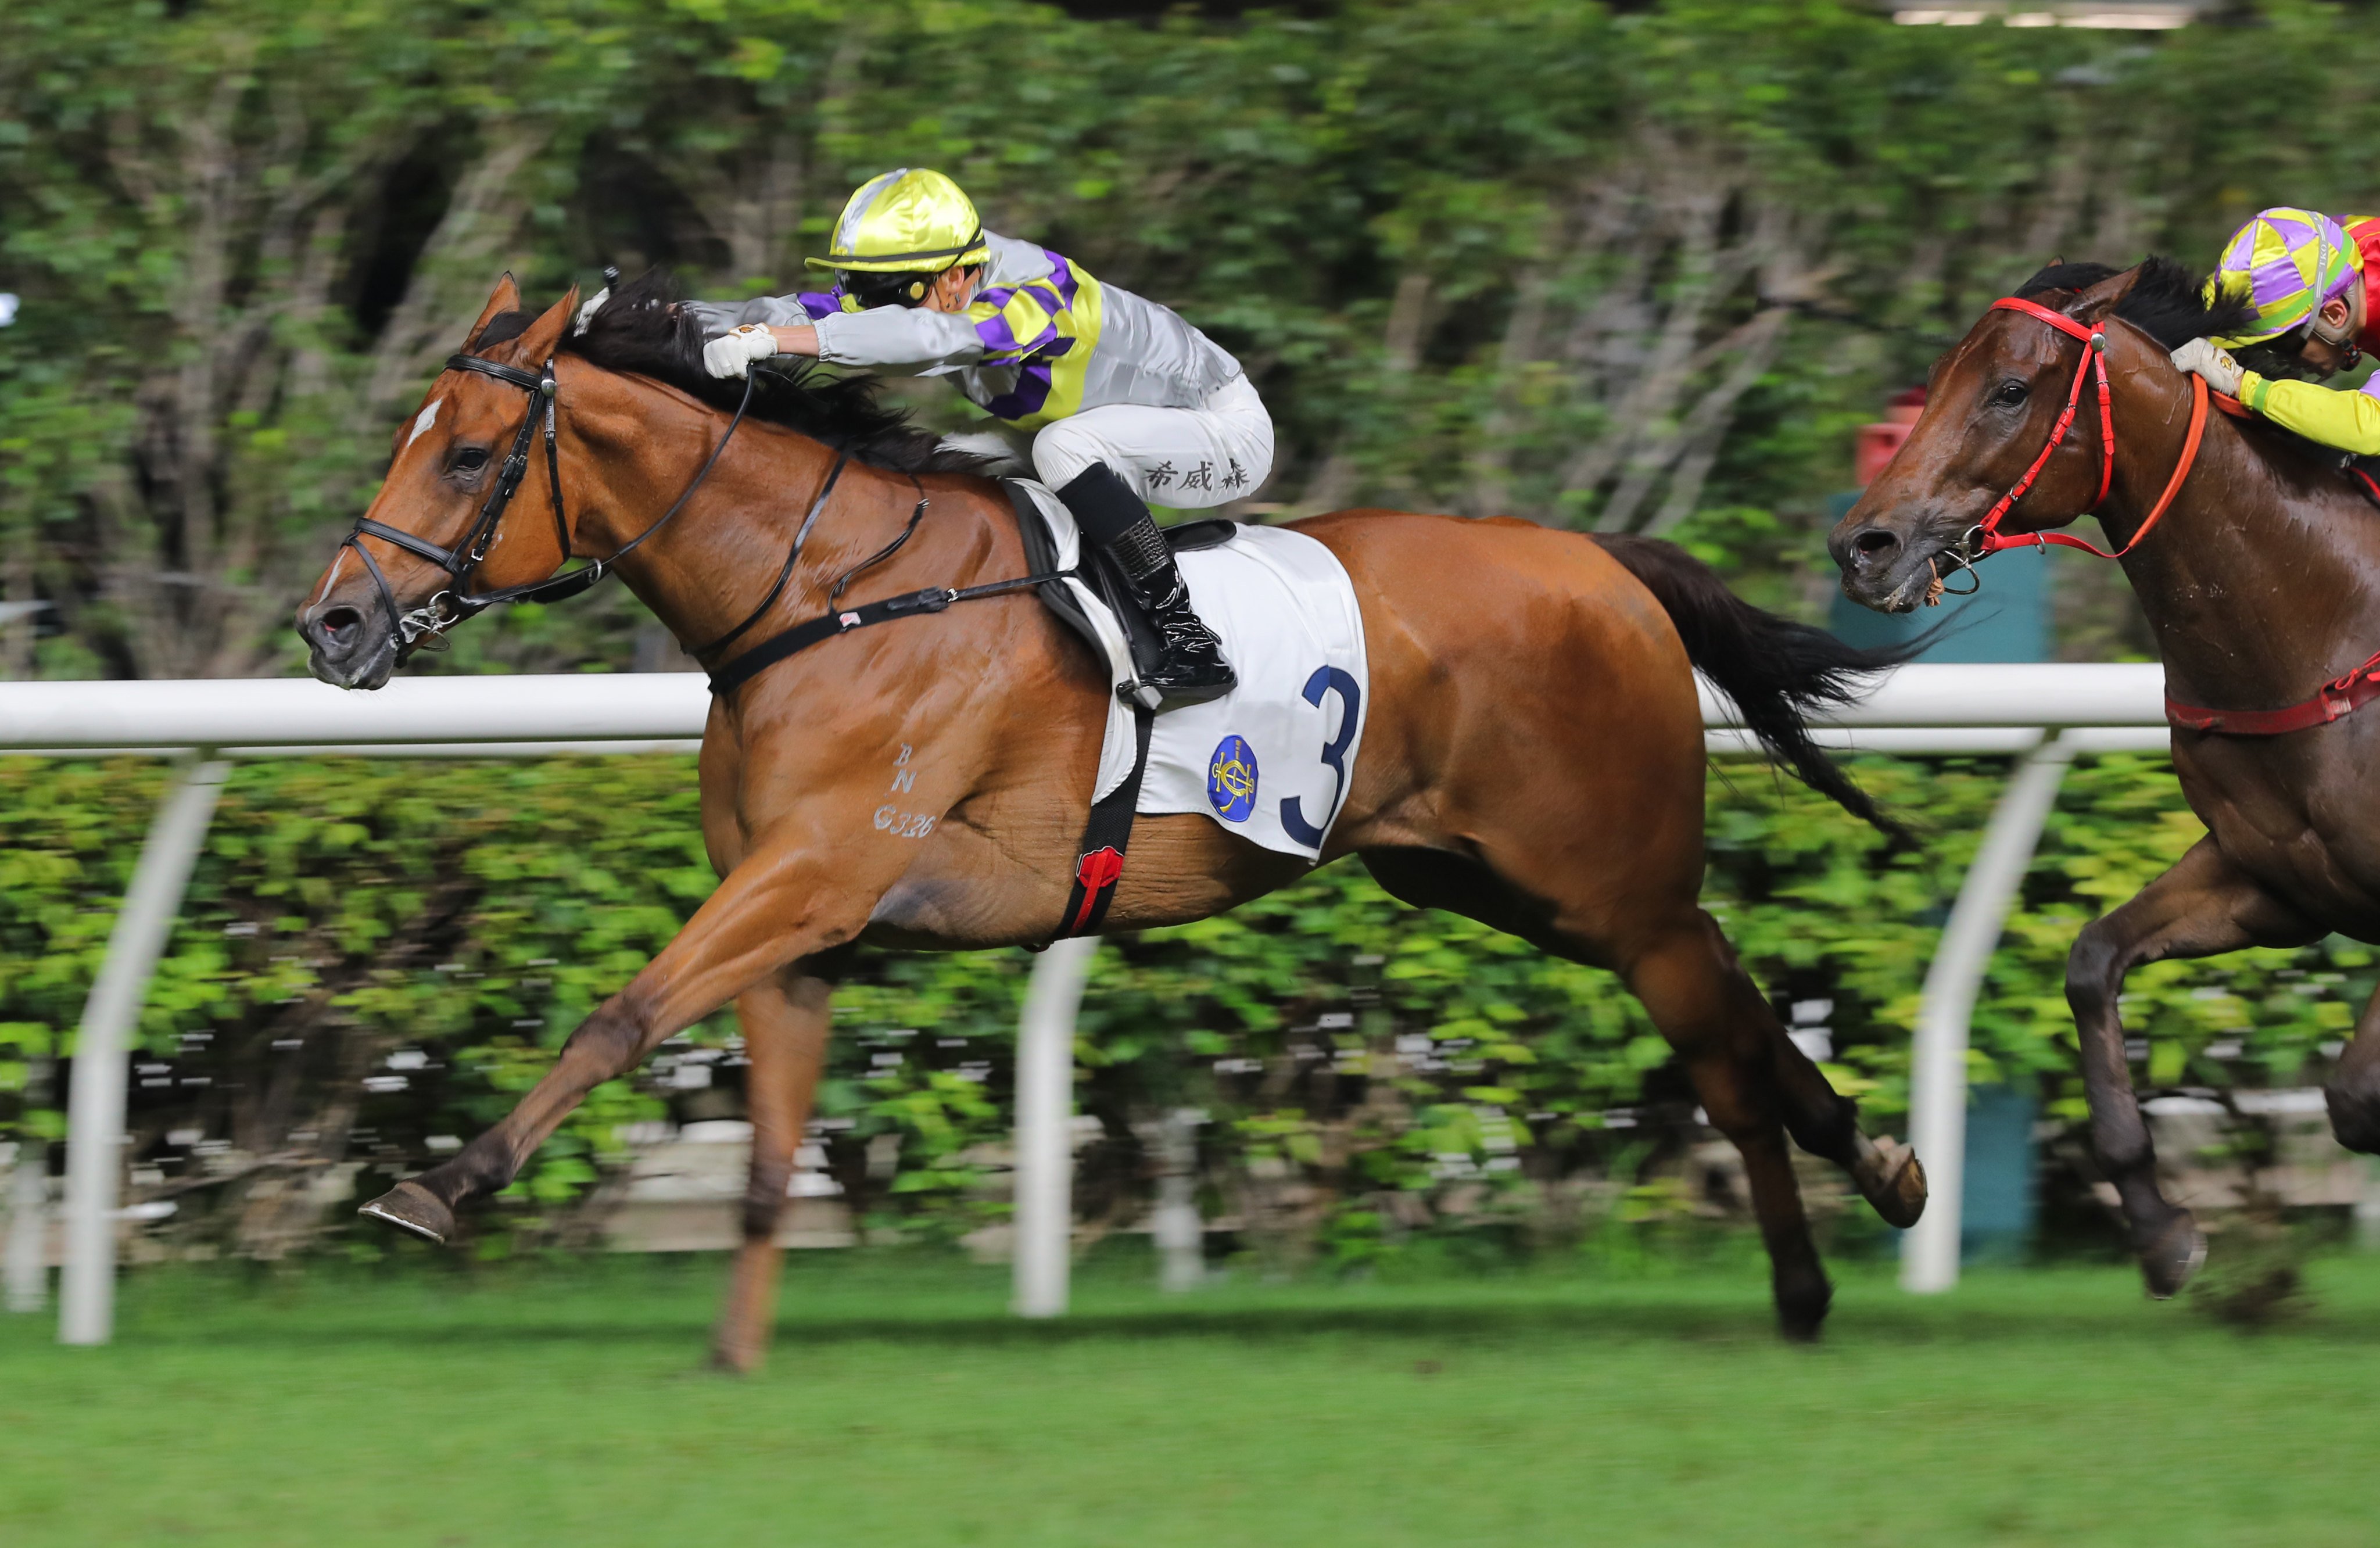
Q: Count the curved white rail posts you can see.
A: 3